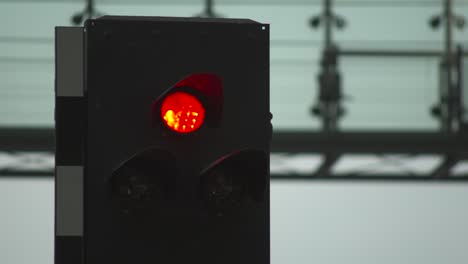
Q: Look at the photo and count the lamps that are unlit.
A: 2